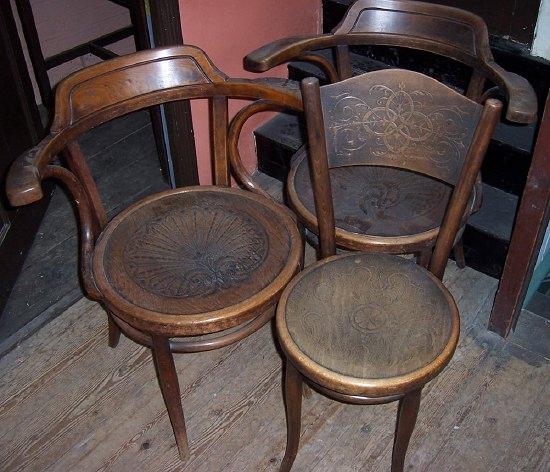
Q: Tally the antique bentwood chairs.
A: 3